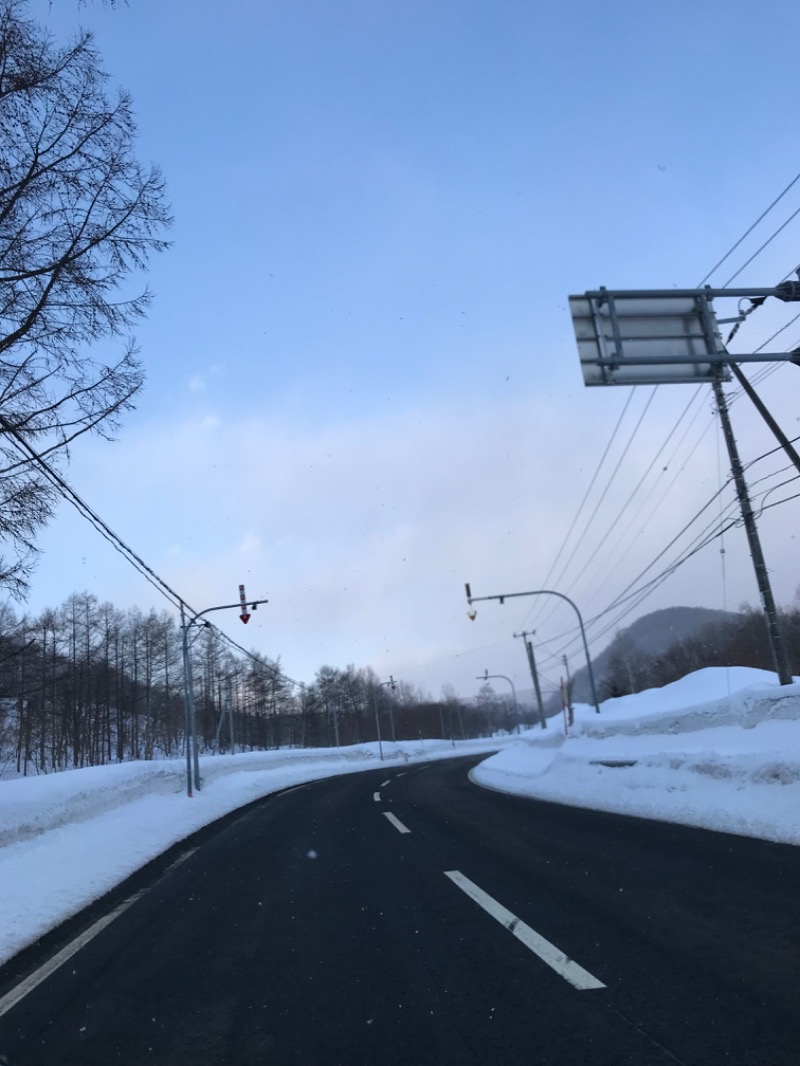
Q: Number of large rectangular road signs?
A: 1